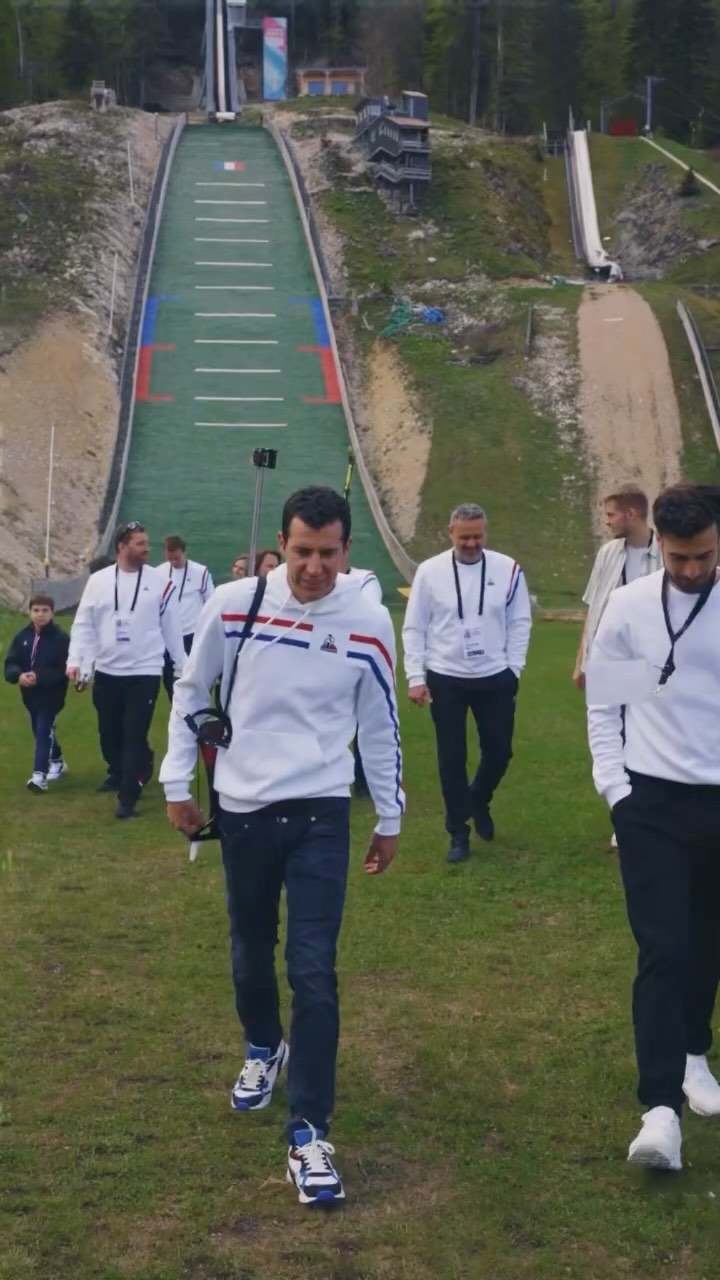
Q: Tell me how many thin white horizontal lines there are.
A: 11